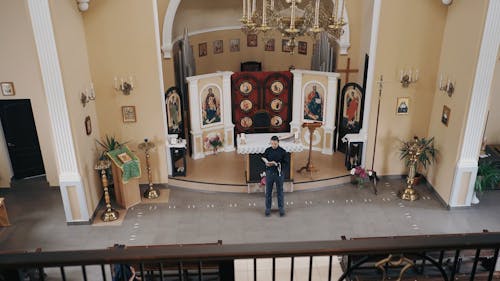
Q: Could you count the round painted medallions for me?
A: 6